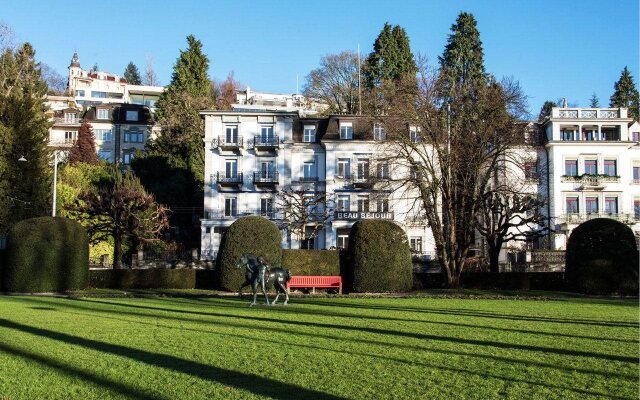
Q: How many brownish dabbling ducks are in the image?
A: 0